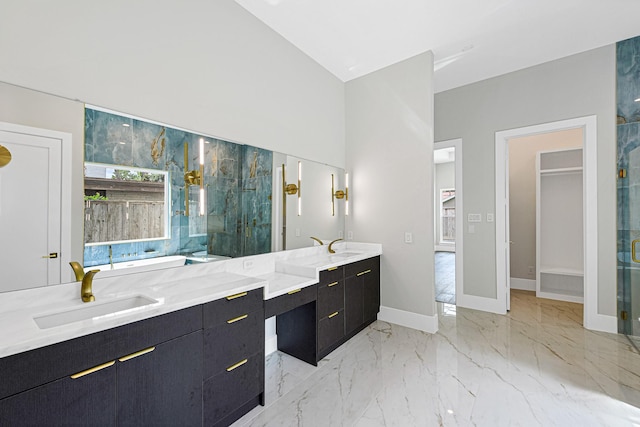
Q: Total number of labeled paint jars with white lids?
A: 0